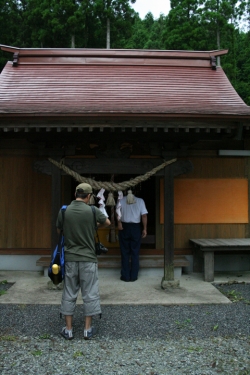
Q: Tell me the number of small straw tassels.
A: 3